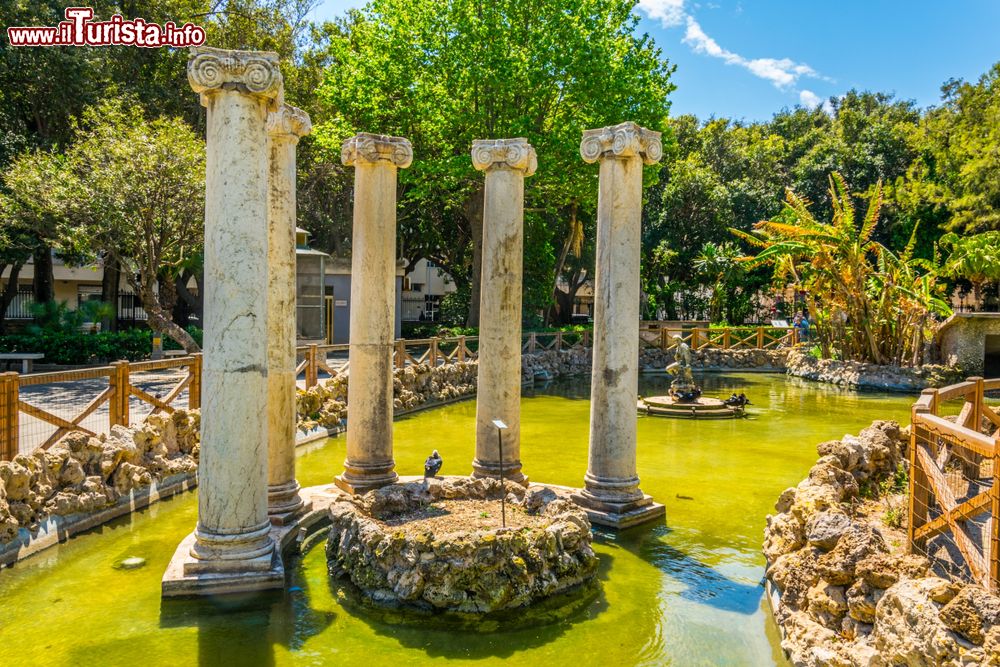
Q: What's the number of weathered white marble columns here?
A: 5